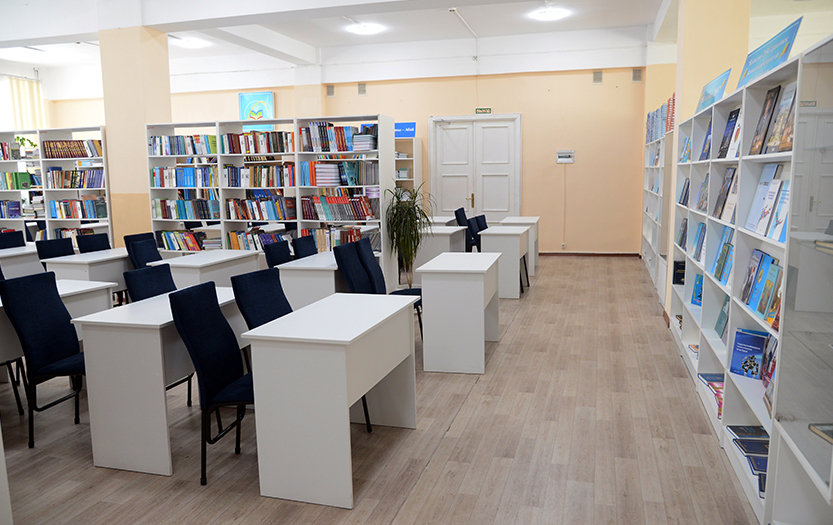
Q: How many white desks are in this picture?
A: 12